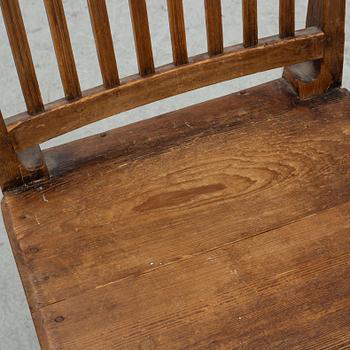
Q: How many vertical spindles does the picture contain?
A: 8